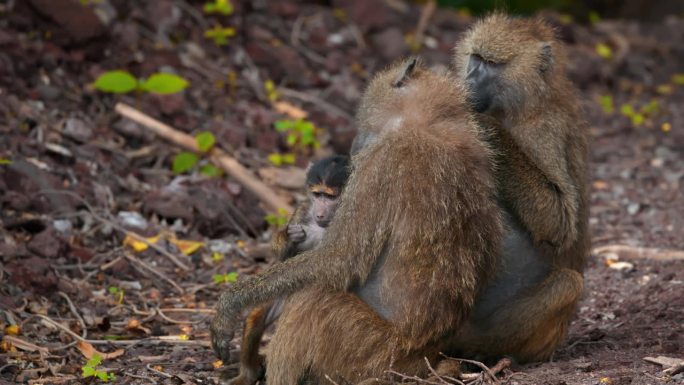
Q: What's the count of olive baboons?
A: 3